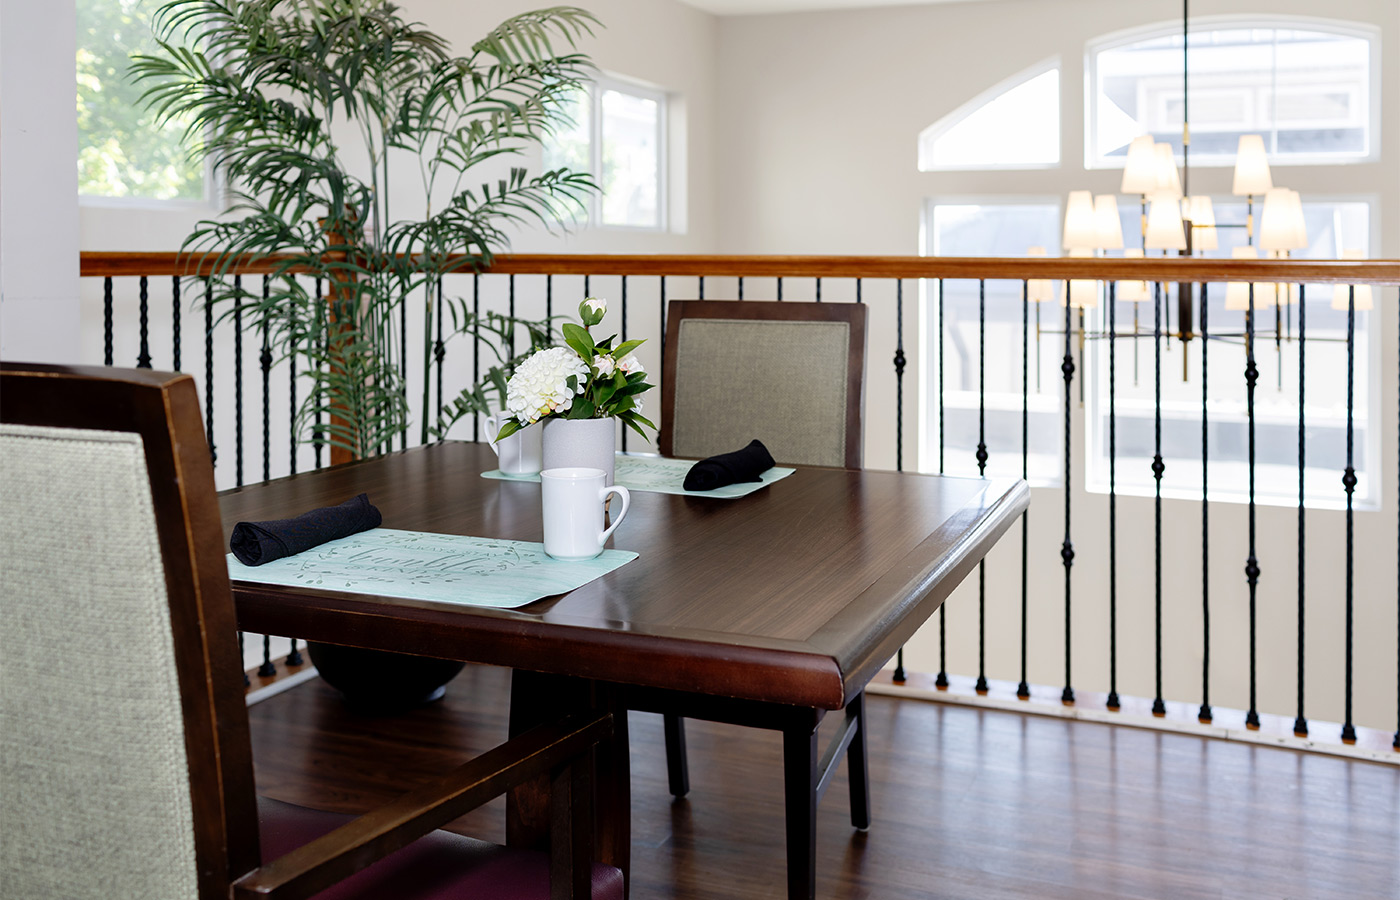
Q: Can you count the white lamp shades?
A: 15